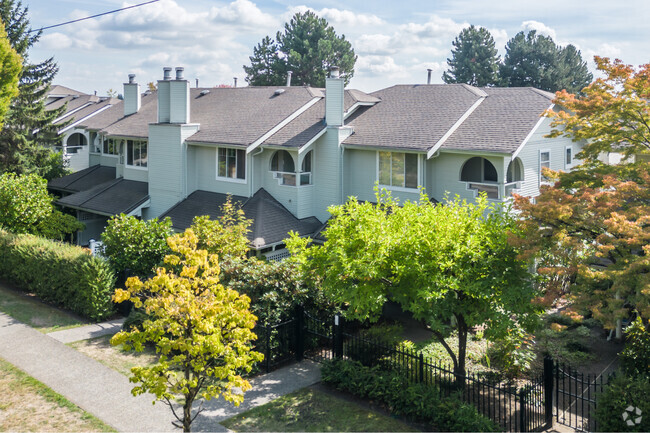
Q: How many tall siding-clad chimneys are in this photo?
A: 3